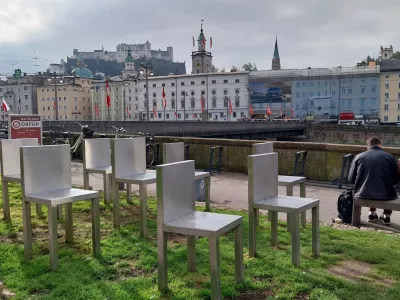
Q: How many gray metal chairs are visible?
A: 8